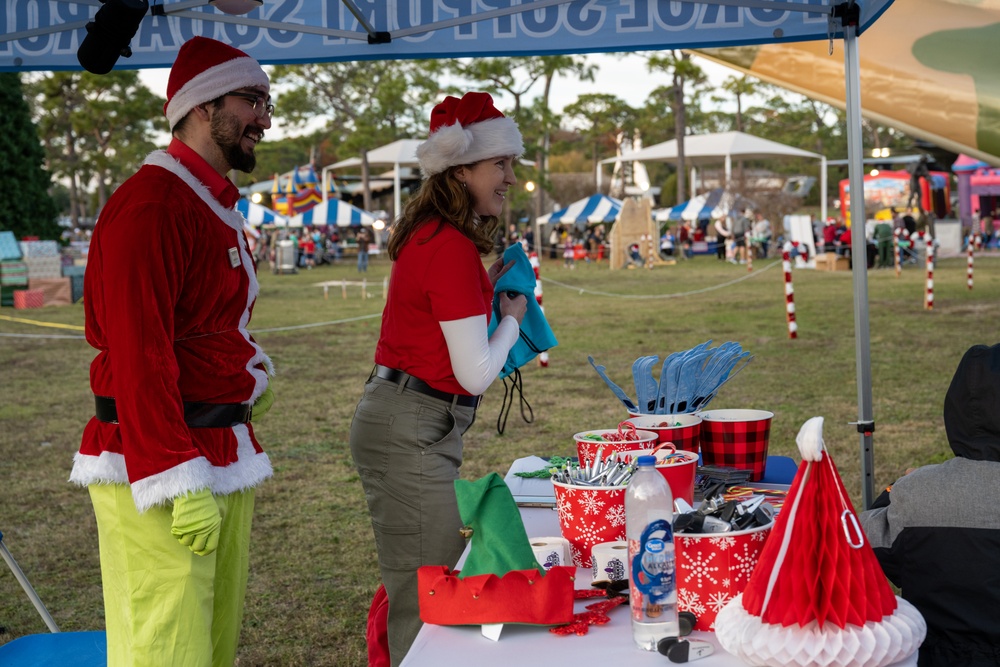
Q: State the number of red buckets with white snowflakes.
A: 3